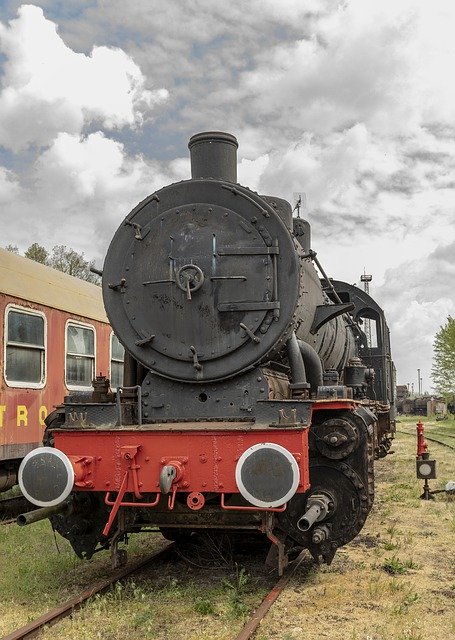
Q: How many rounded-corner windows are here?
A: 3